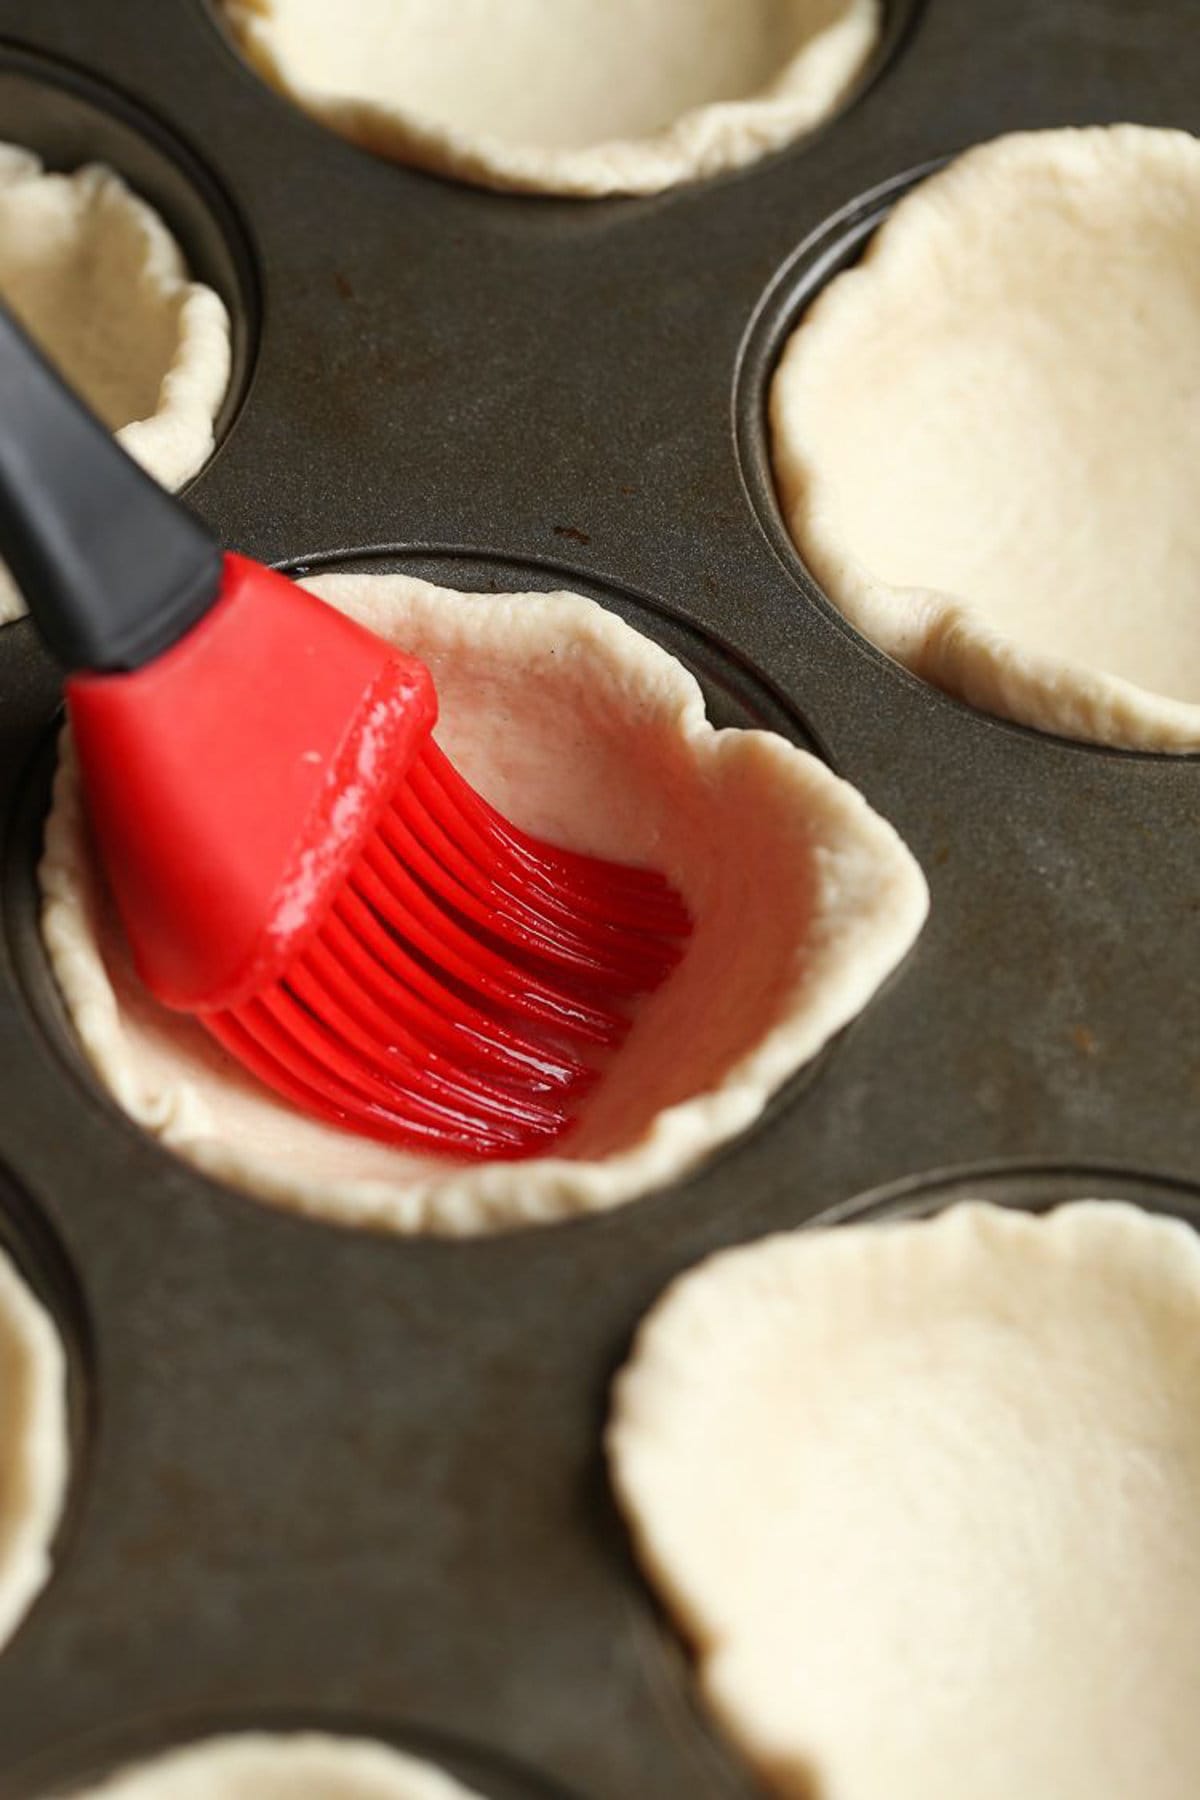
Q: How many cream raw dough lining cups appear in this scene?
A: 7